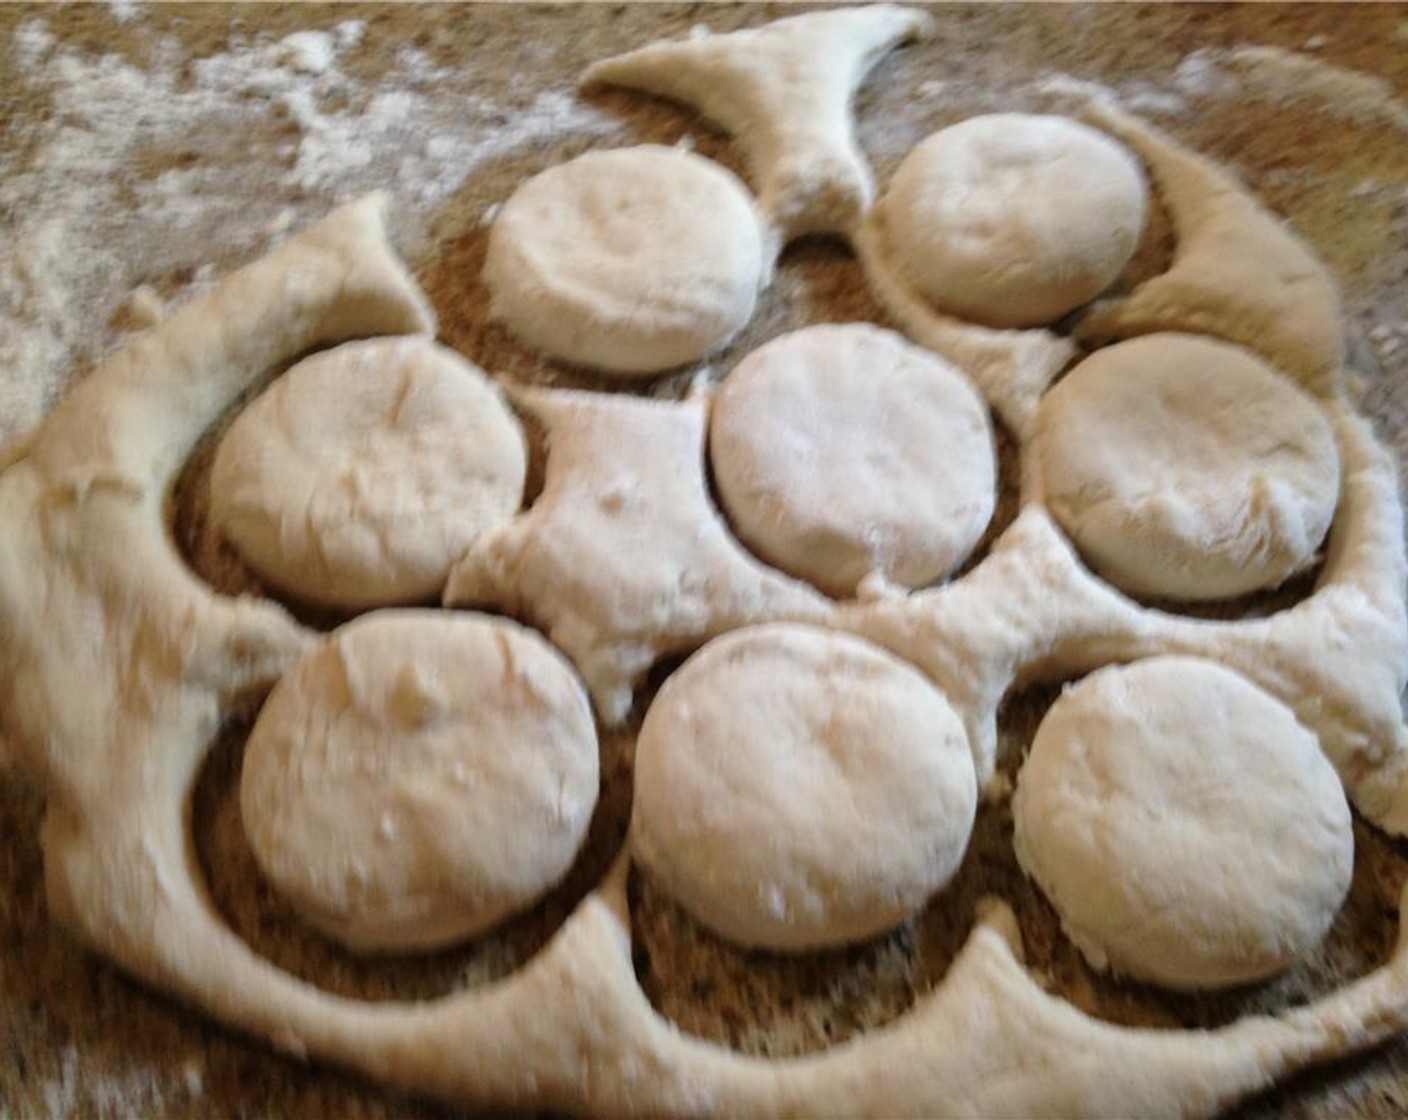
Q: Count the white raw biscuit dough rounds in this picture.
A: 8